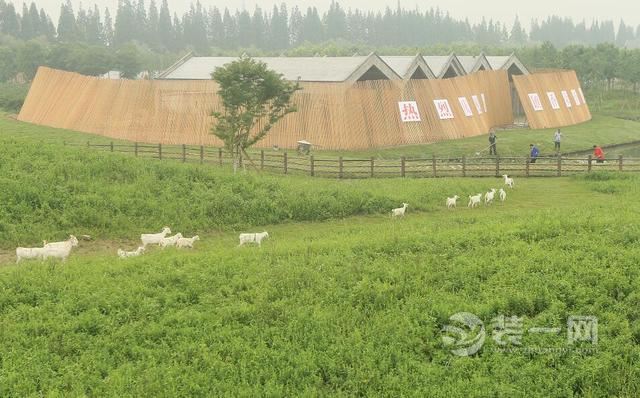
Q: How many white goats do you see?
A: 13